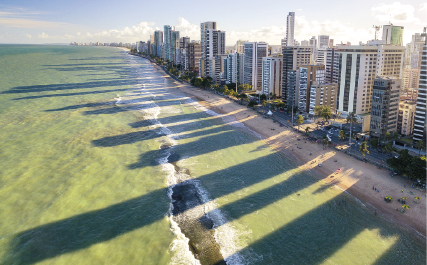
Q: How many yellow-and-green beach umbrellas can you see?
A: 4